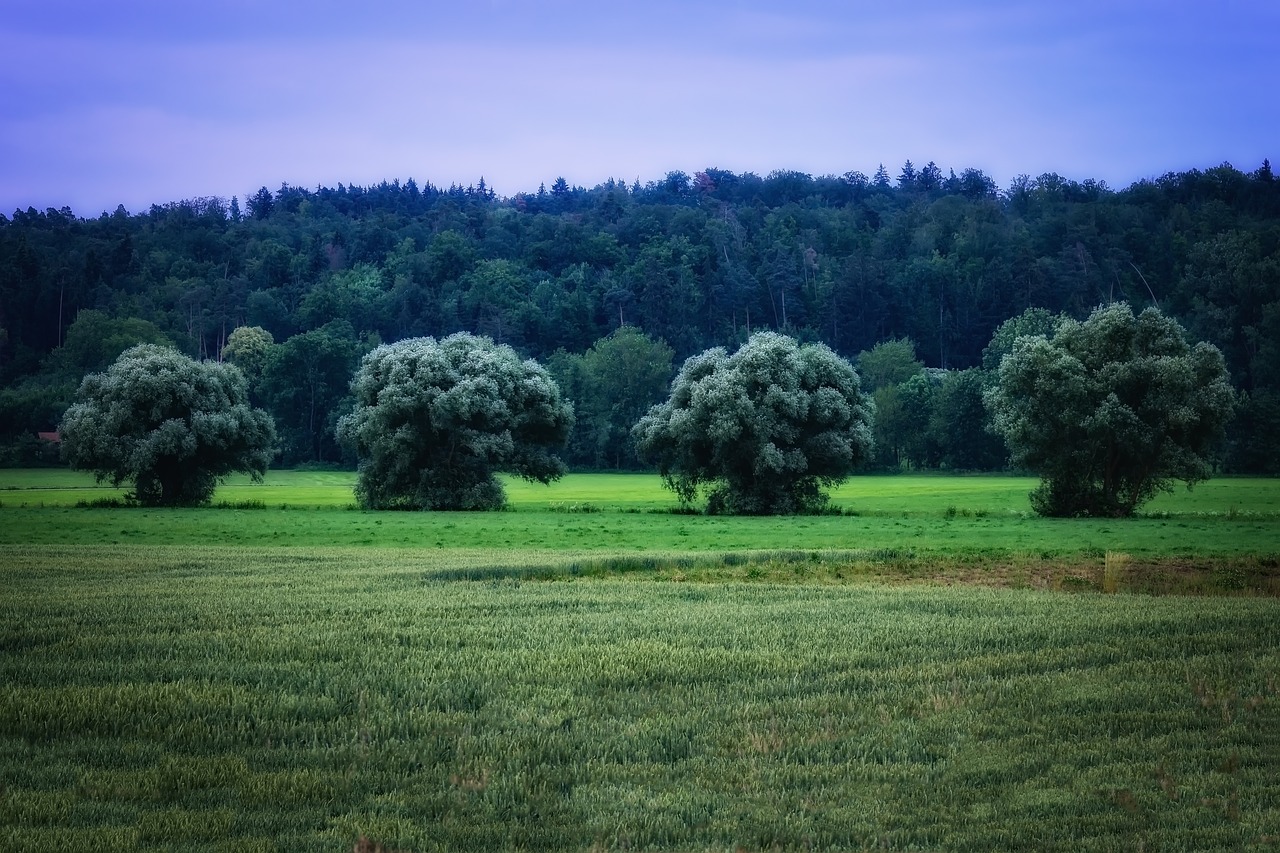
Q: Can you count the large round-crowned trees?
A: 4